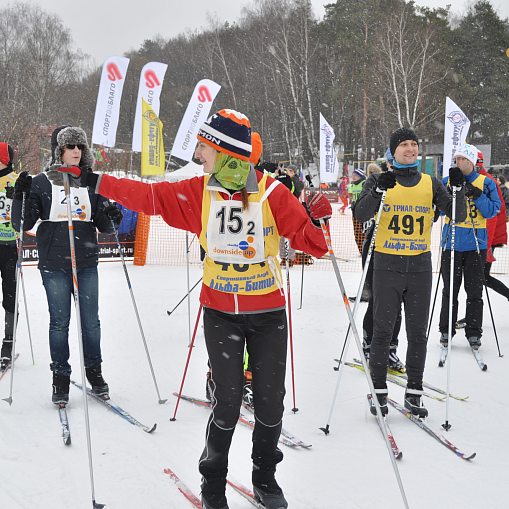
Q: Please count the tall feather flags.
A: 6